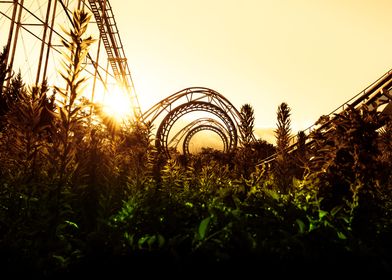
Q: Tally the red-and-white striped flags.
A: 0